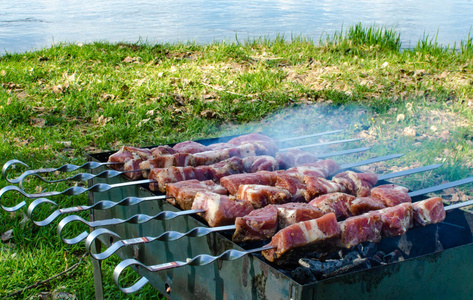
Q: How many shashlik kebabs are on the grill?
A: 7